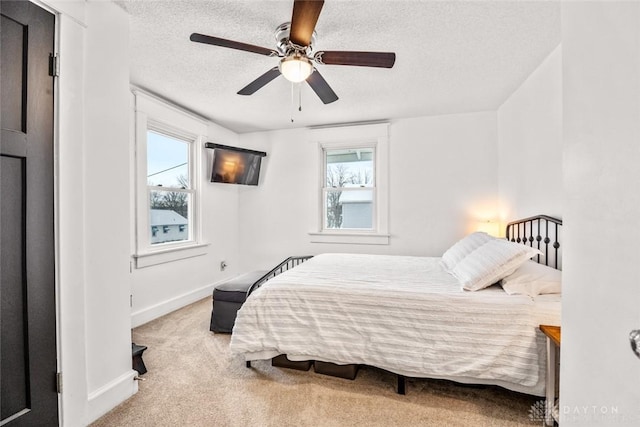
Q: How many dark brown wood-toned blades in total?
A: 5